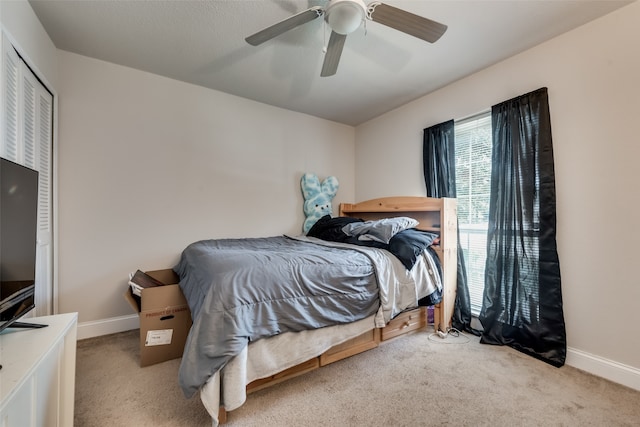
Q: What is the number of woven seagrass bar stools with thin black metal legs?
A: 0